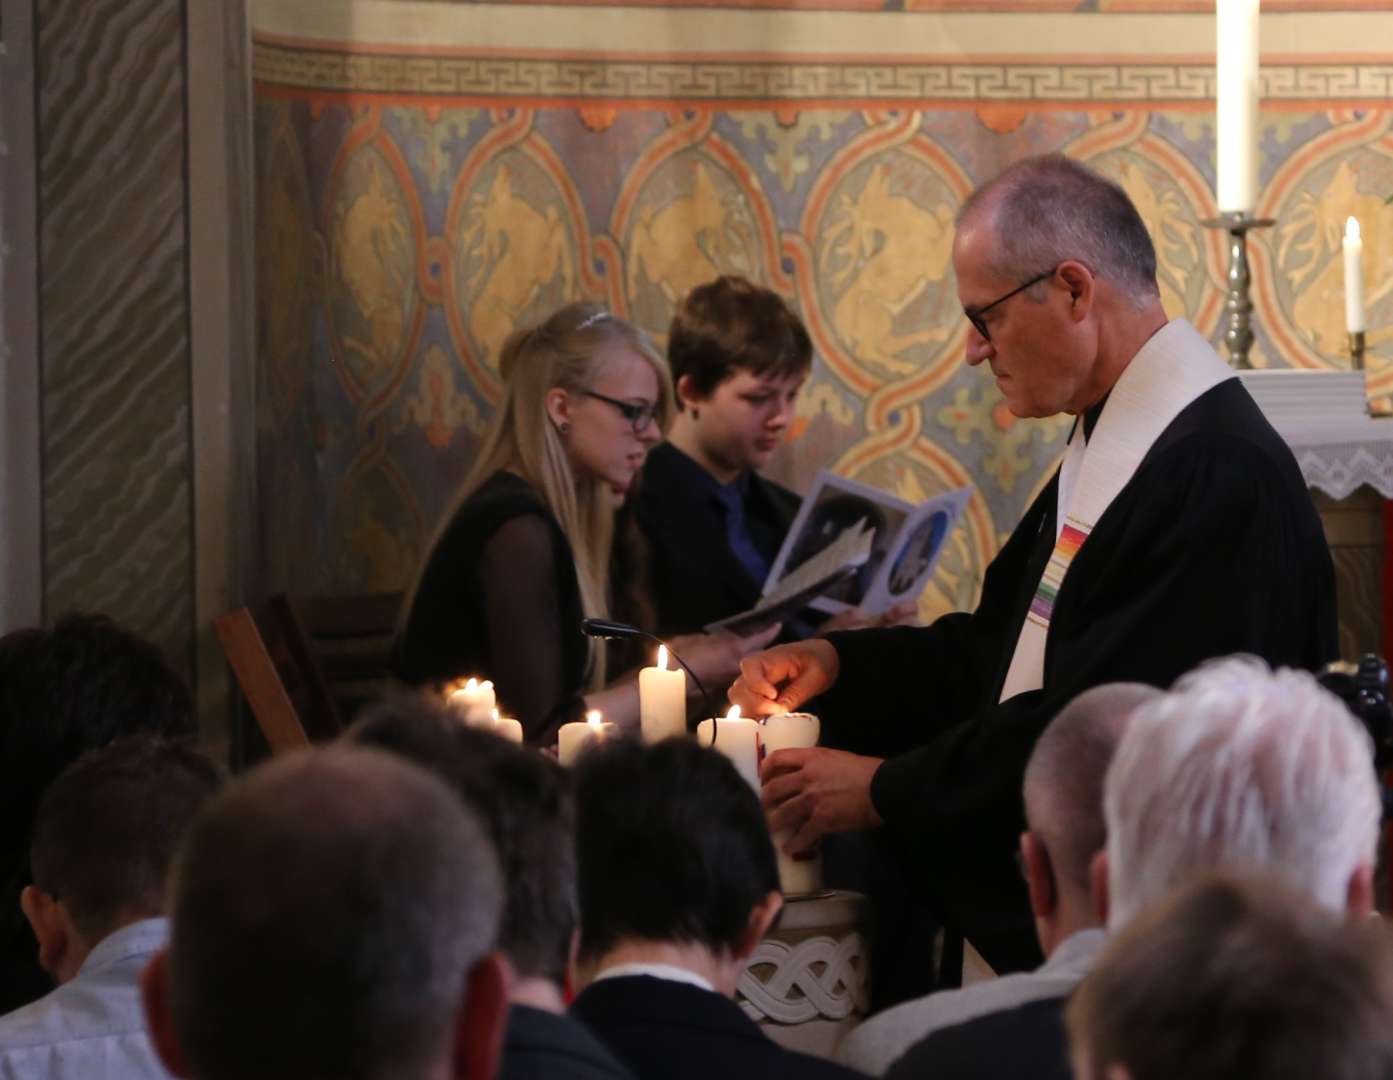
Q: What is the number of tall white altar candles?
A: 2